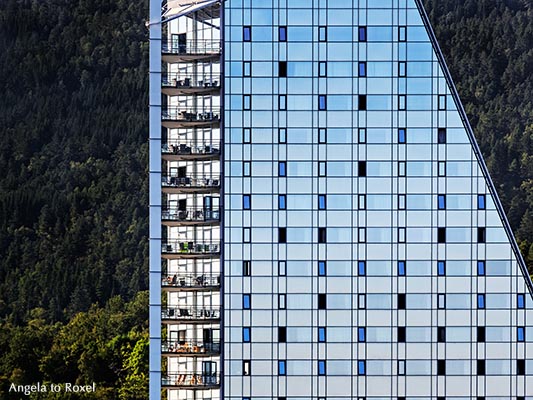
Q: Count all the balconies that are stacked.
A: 11